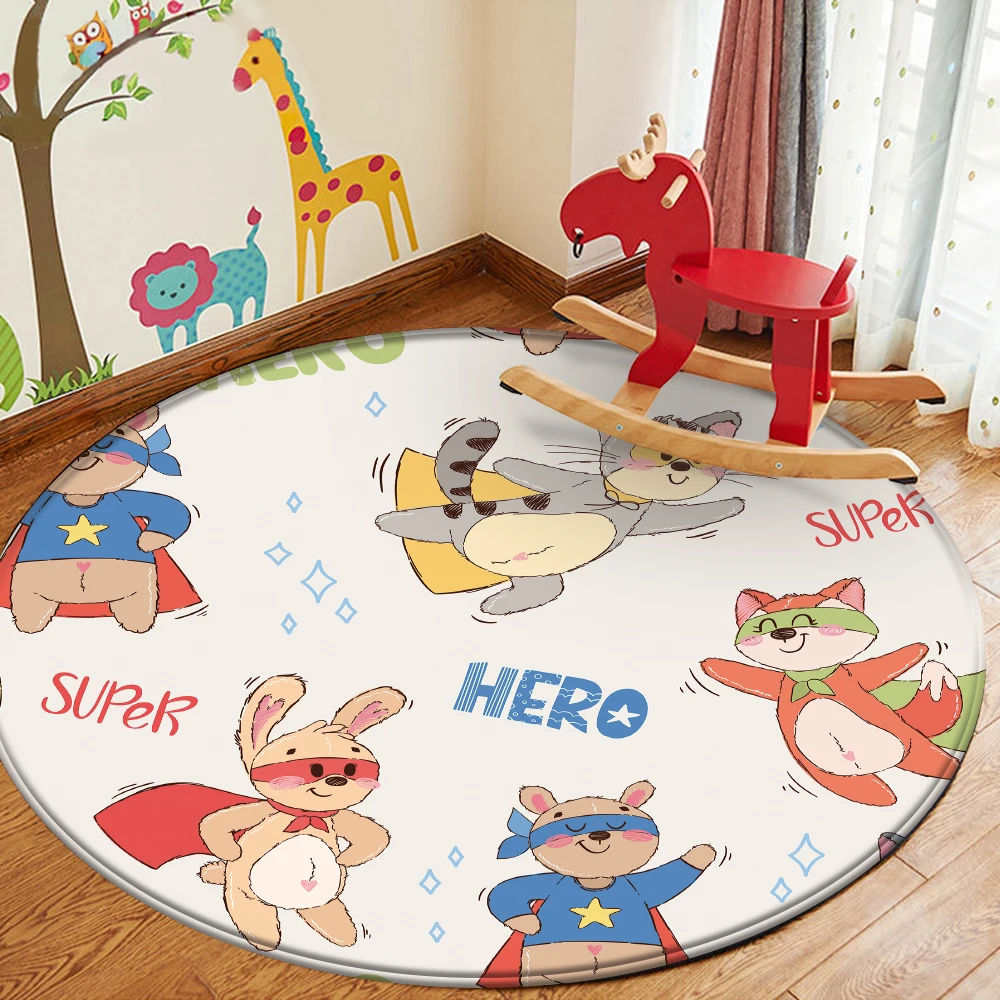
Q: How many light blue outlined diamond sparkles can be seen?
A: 11